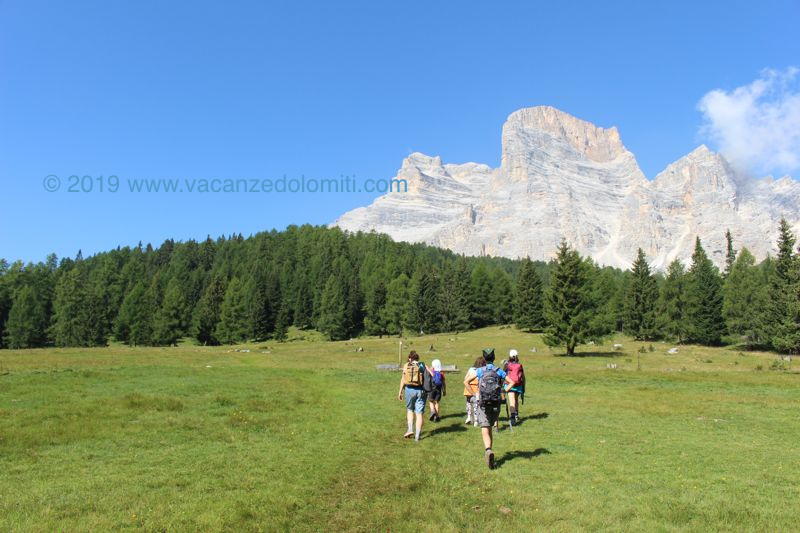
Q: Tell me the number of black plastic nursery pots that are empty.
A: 0